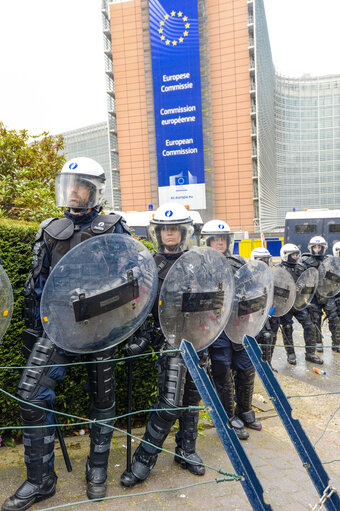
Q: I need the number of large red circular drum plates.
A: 0